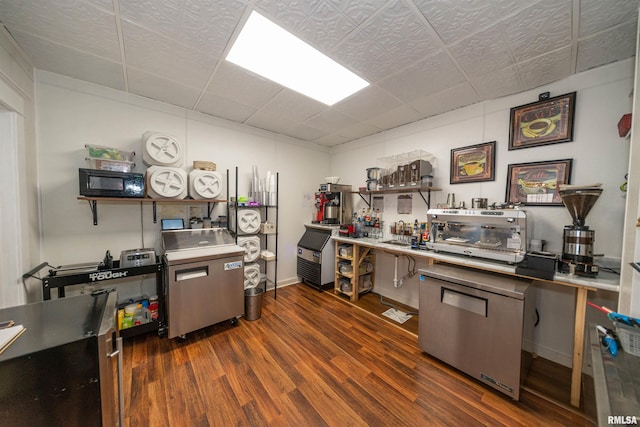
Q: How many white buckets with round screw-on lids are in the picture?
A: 6